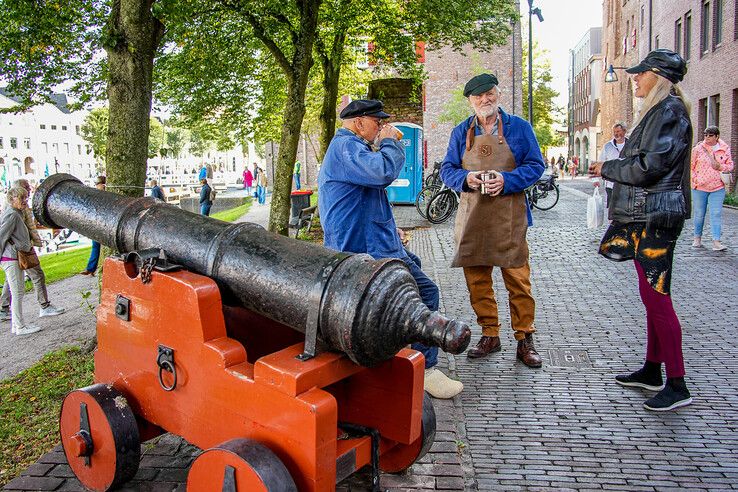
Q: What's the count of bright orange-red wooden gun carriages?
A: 1